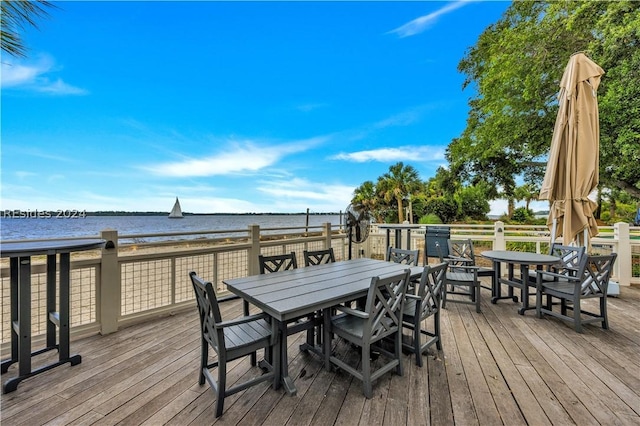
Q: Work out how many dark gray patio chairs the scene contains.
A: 10